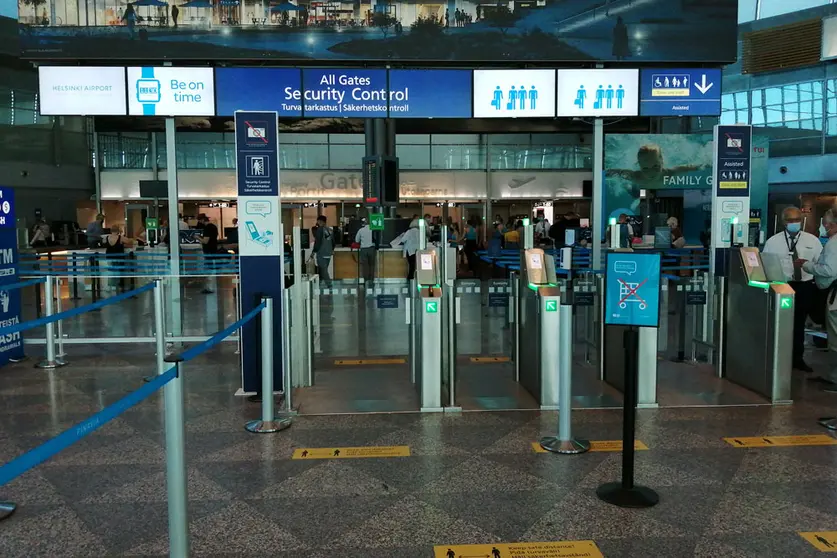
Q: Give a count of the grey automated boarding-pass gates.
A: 4